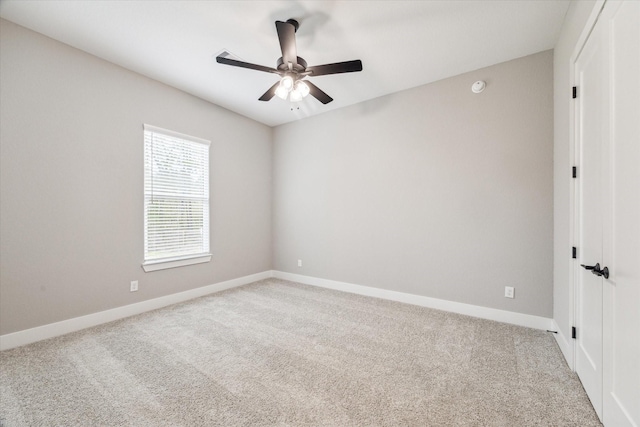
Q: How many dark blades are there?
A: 5